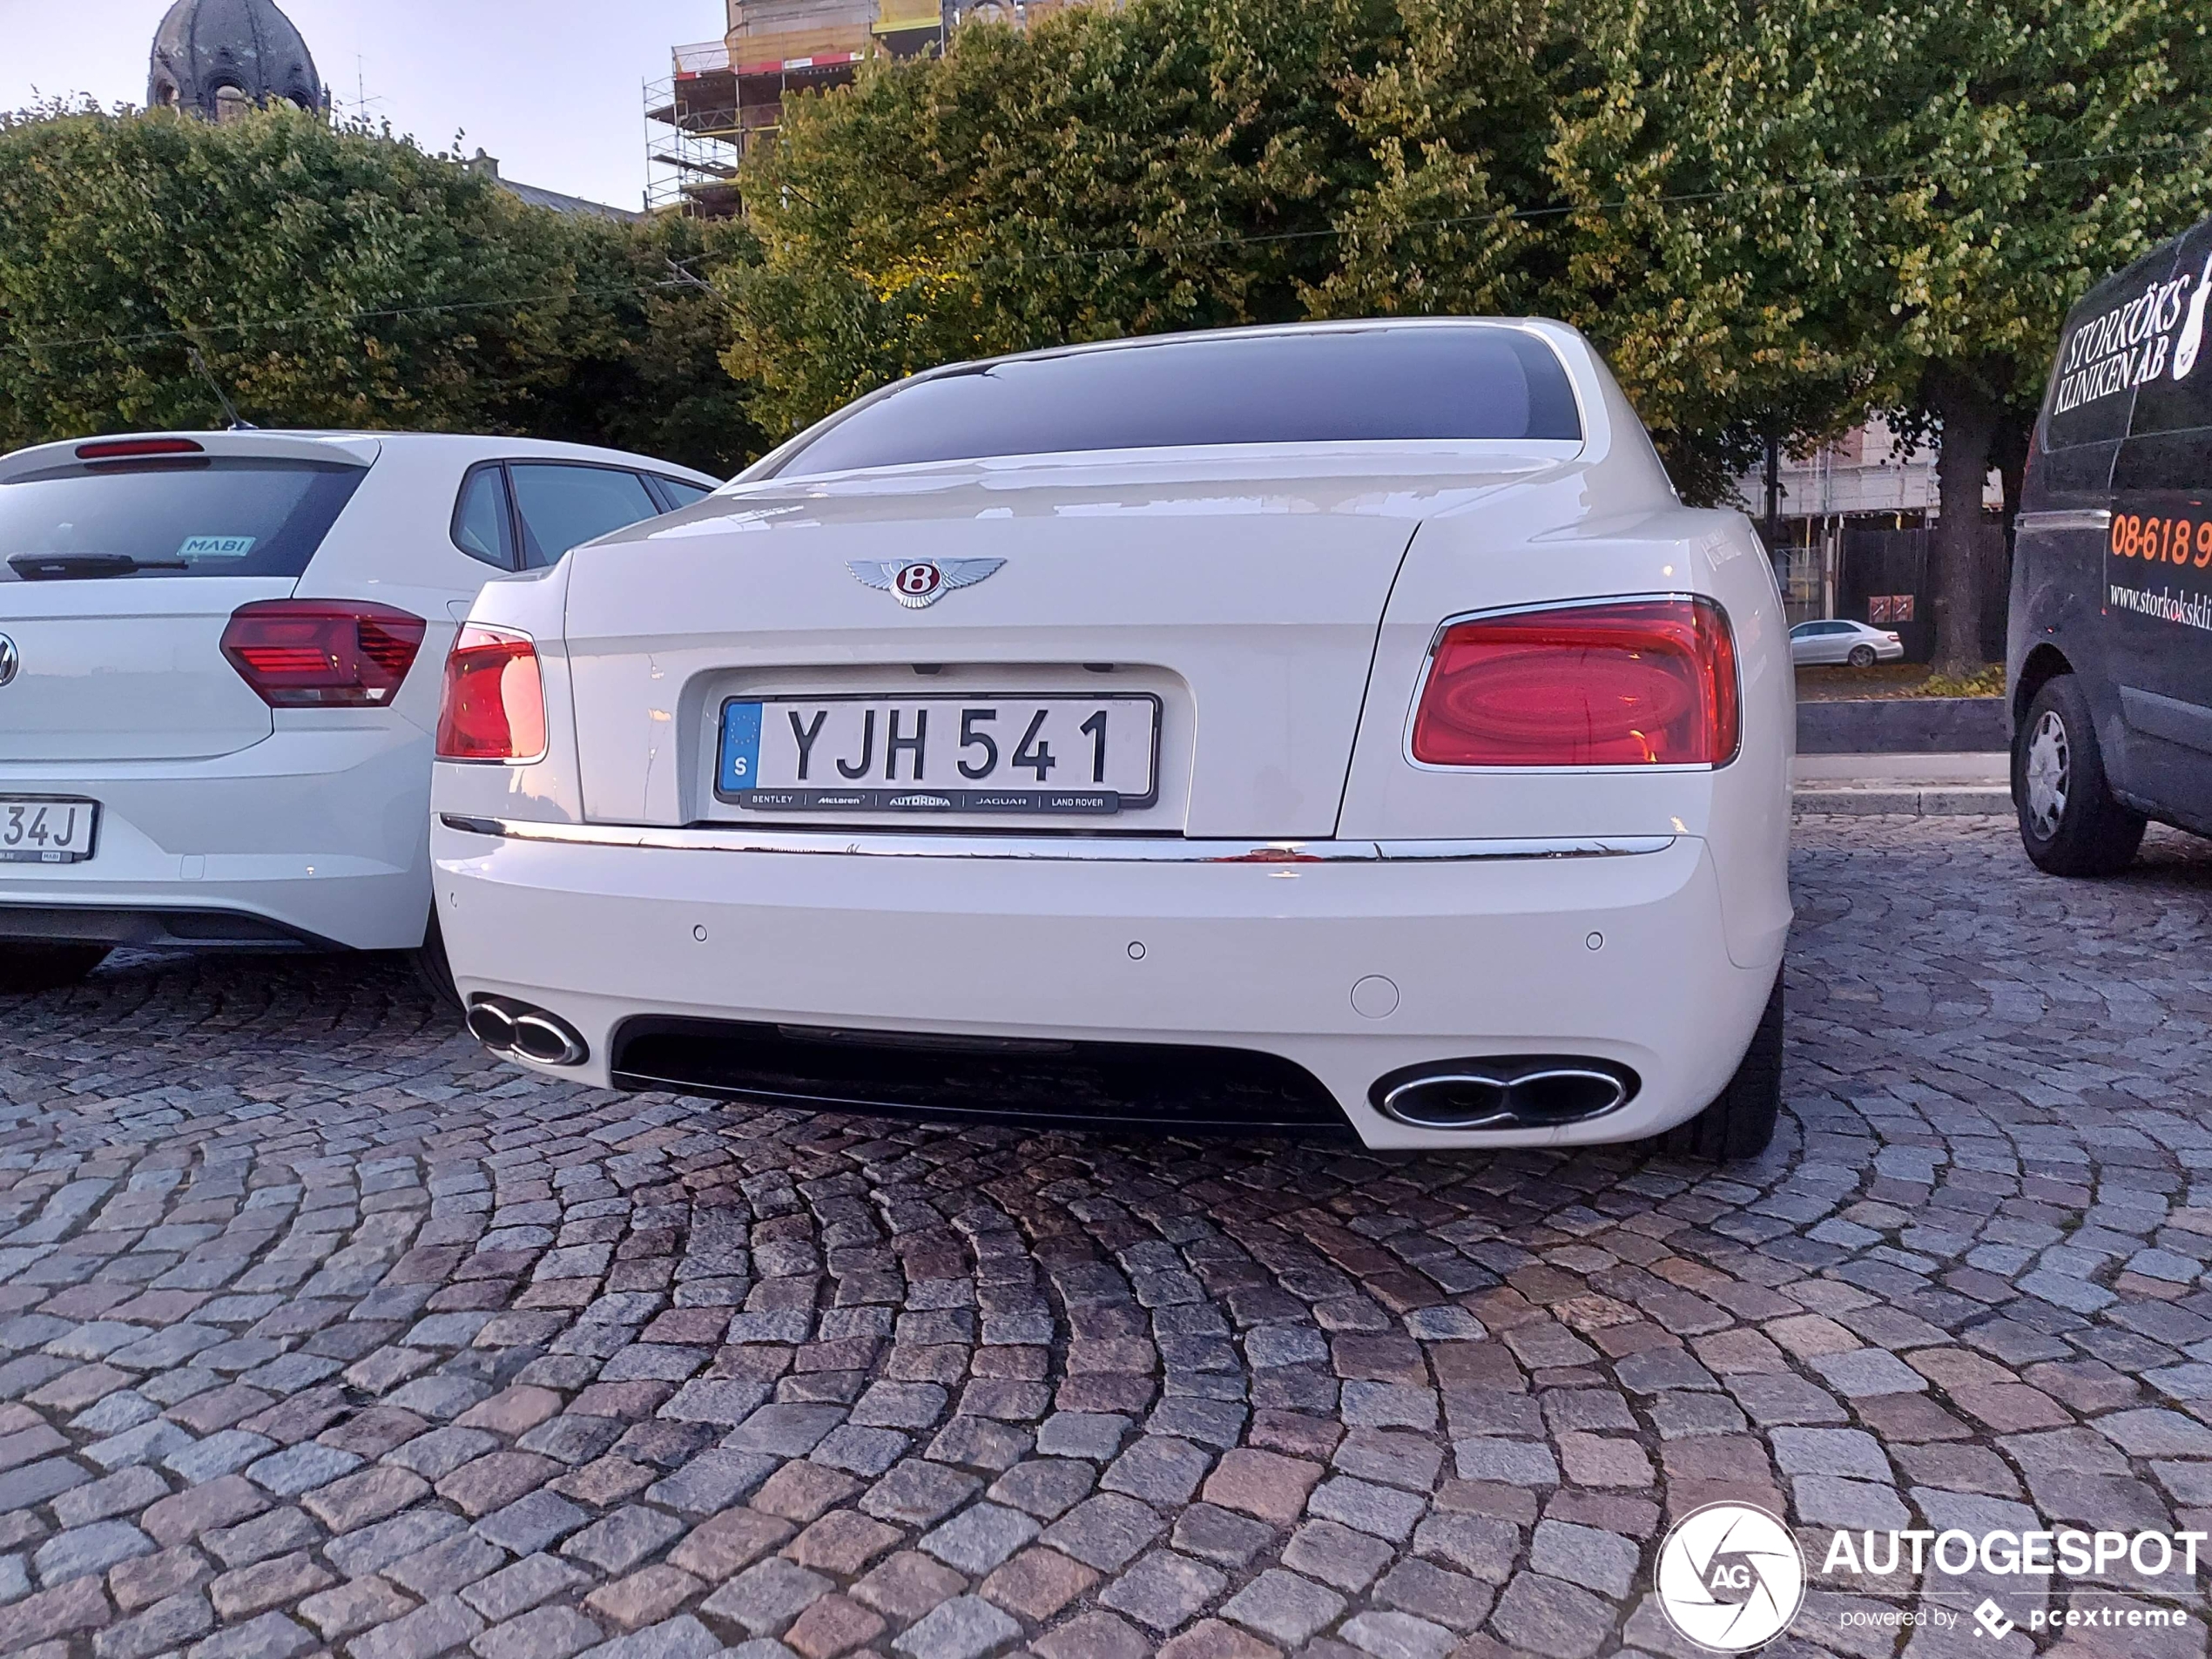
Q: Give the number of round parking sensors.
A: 4